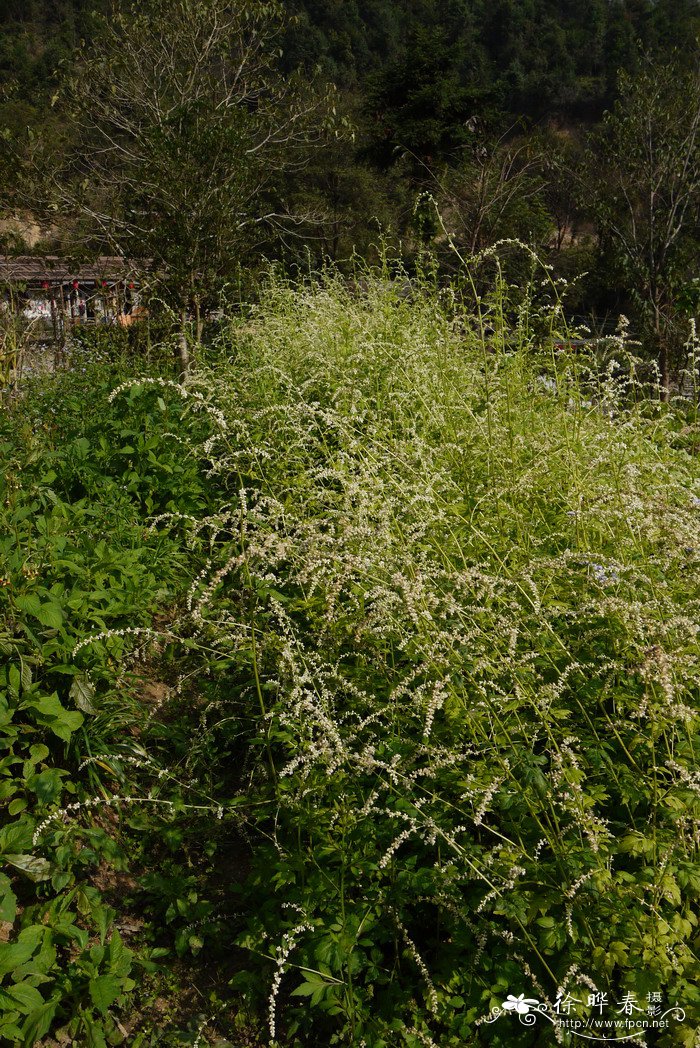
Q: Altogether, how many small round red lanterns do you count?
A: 4